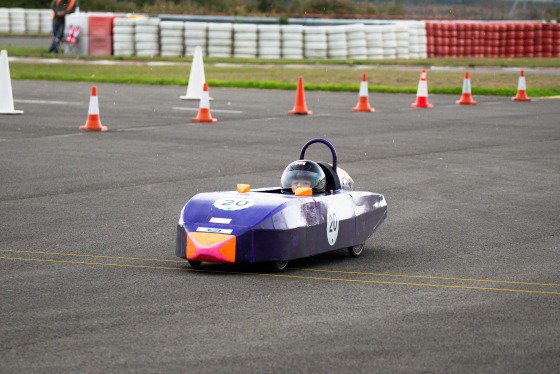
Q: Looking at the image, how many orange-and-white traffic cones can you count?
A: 6